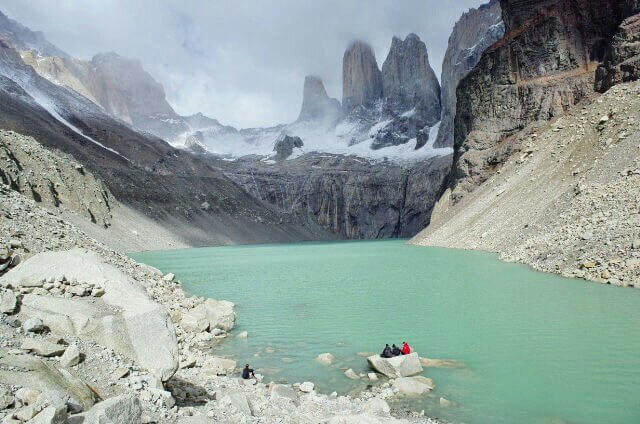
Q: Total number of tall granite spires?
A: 3